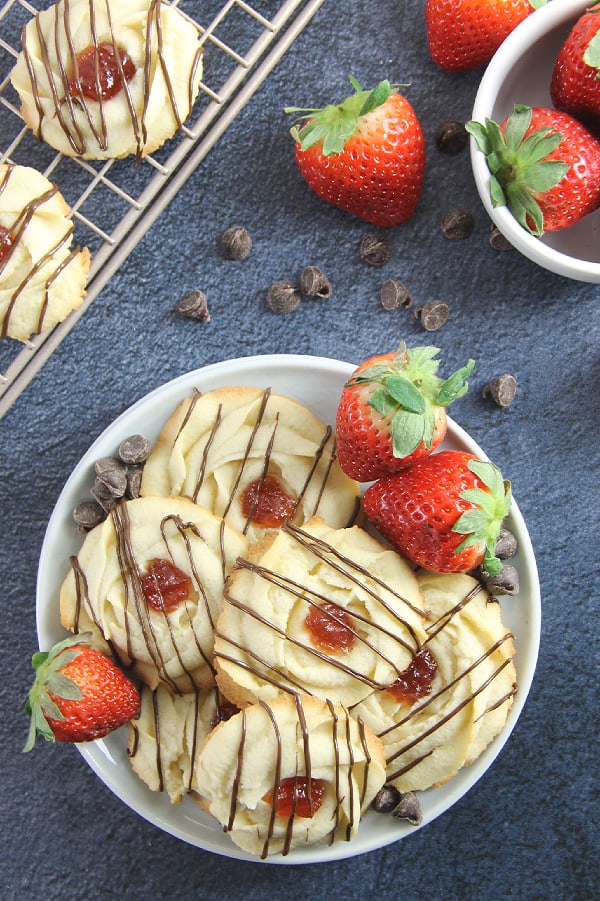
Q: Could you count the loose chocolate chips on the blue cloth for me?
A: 11